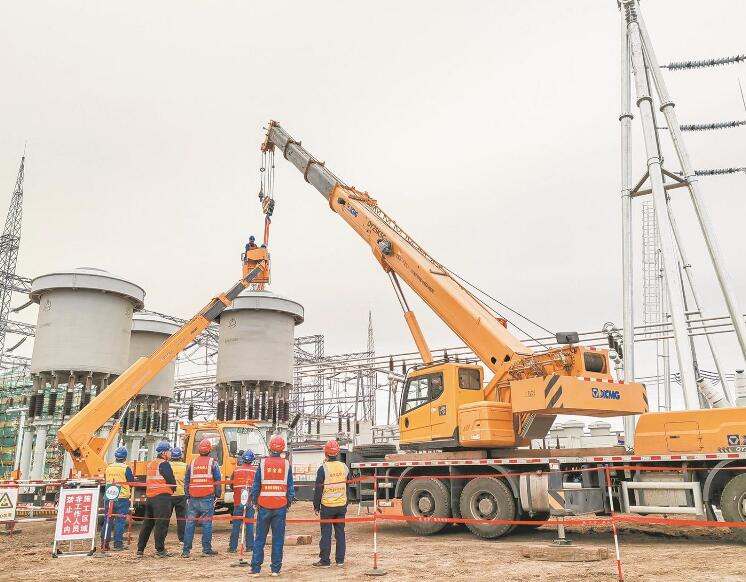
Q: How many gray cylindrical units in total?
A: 3